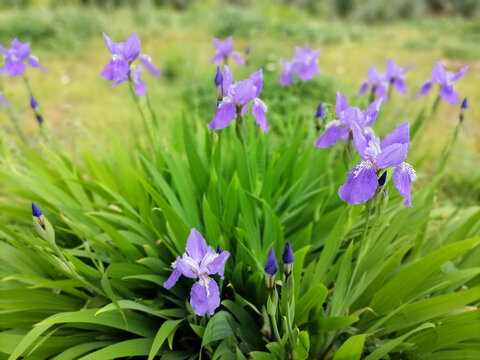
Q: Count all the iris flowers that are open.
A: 11